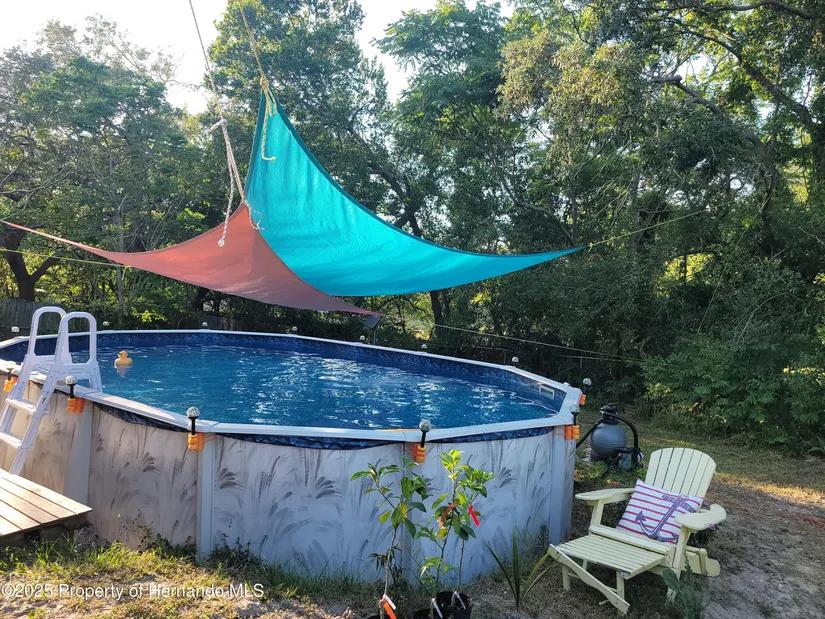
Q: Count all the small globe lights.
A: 13